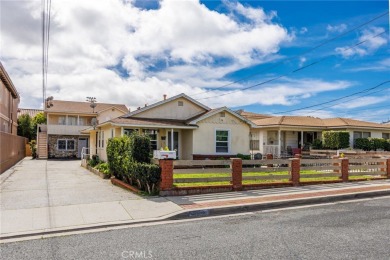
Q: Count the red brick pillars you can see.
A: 5